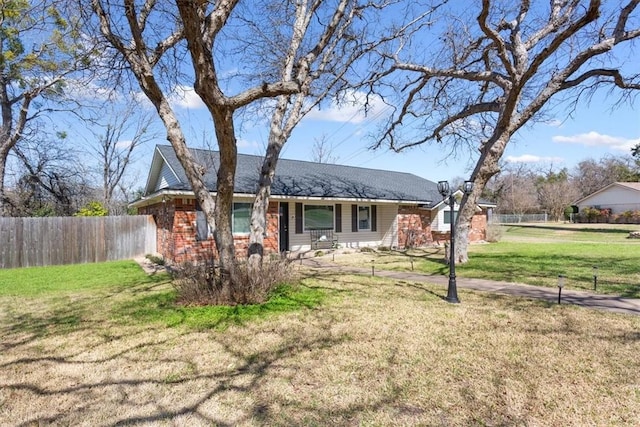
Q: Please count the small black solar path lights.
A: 6